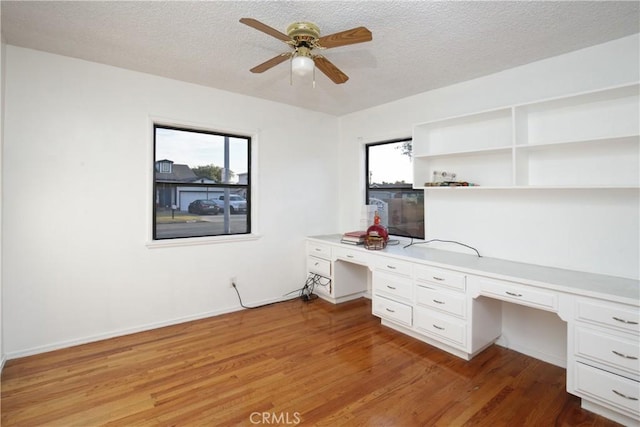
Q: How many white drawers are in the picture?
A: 14